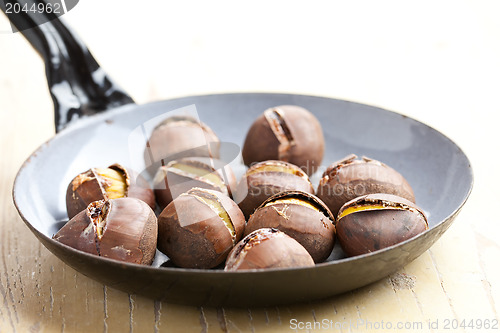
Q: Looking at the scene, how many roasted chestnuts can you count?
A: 11